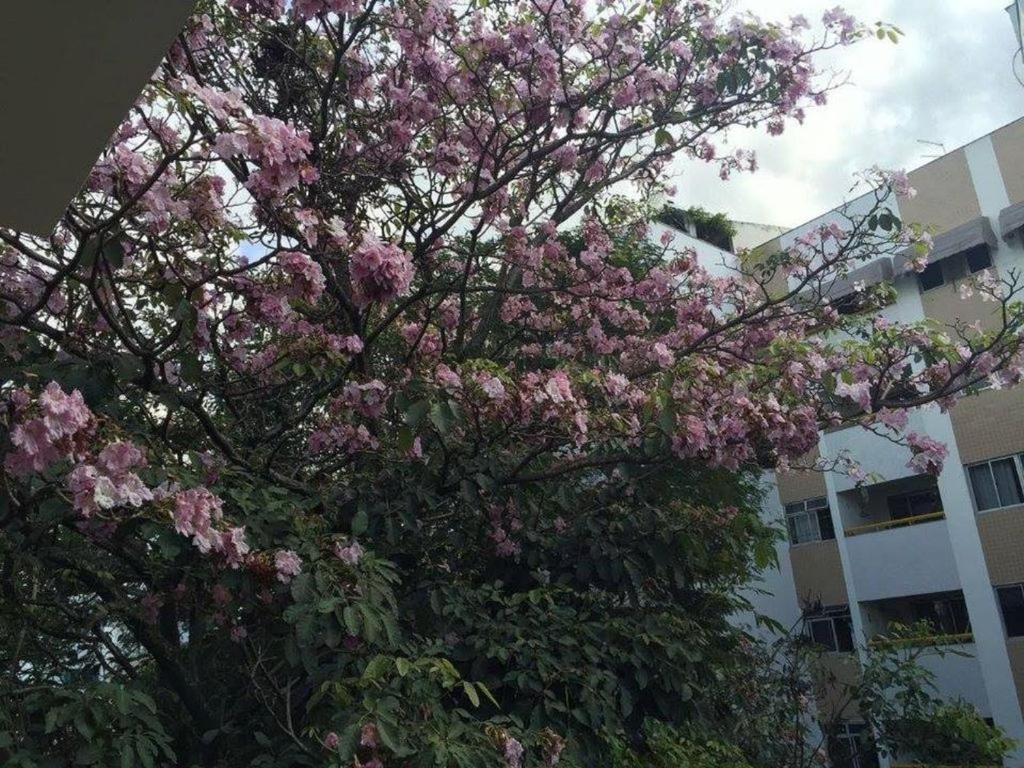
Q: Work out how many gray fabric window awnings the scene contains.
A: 3